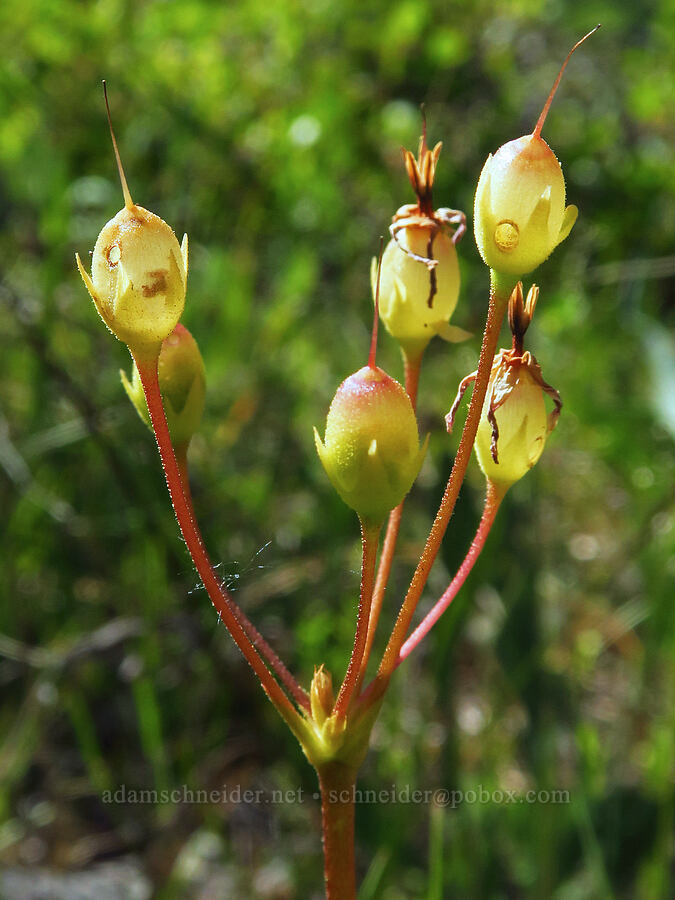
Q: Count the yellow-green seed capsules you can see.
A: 6